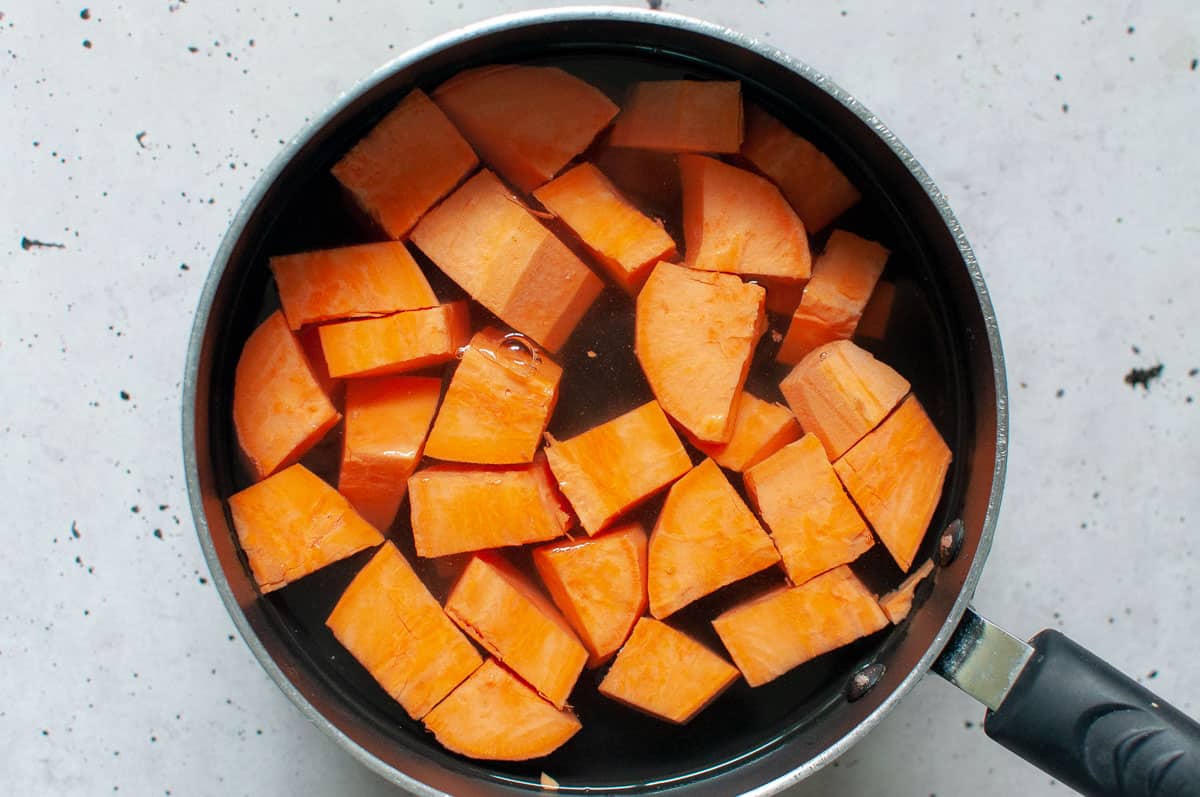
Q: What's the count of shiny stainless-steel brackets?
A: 1